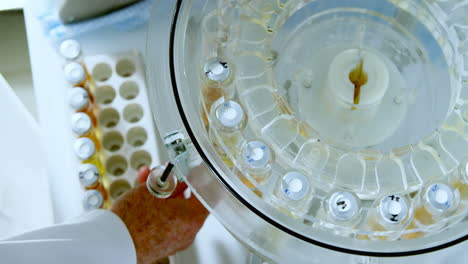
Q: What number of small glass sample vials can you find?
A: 15